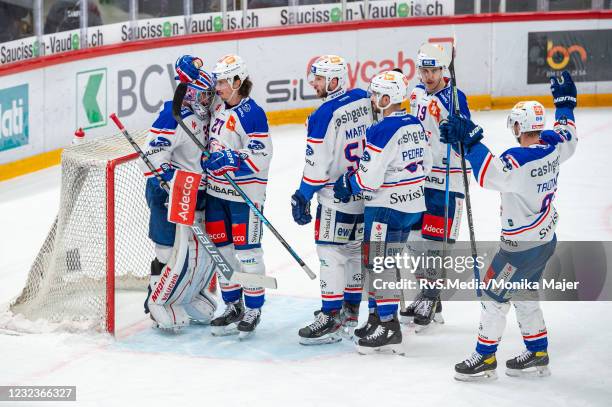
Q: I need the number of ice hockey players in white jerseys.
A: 6